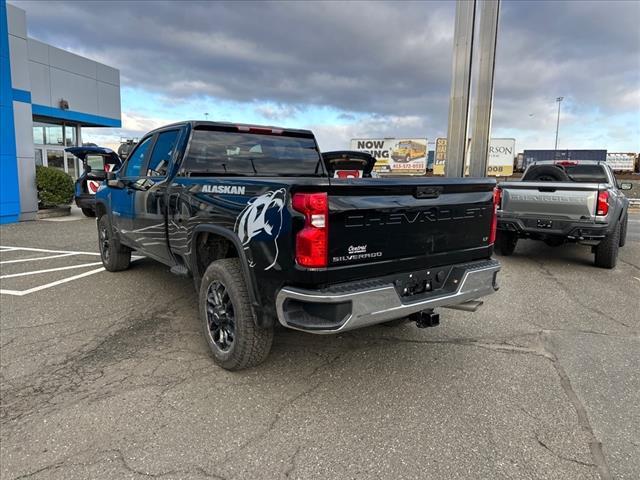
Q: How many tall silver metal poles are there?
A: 2